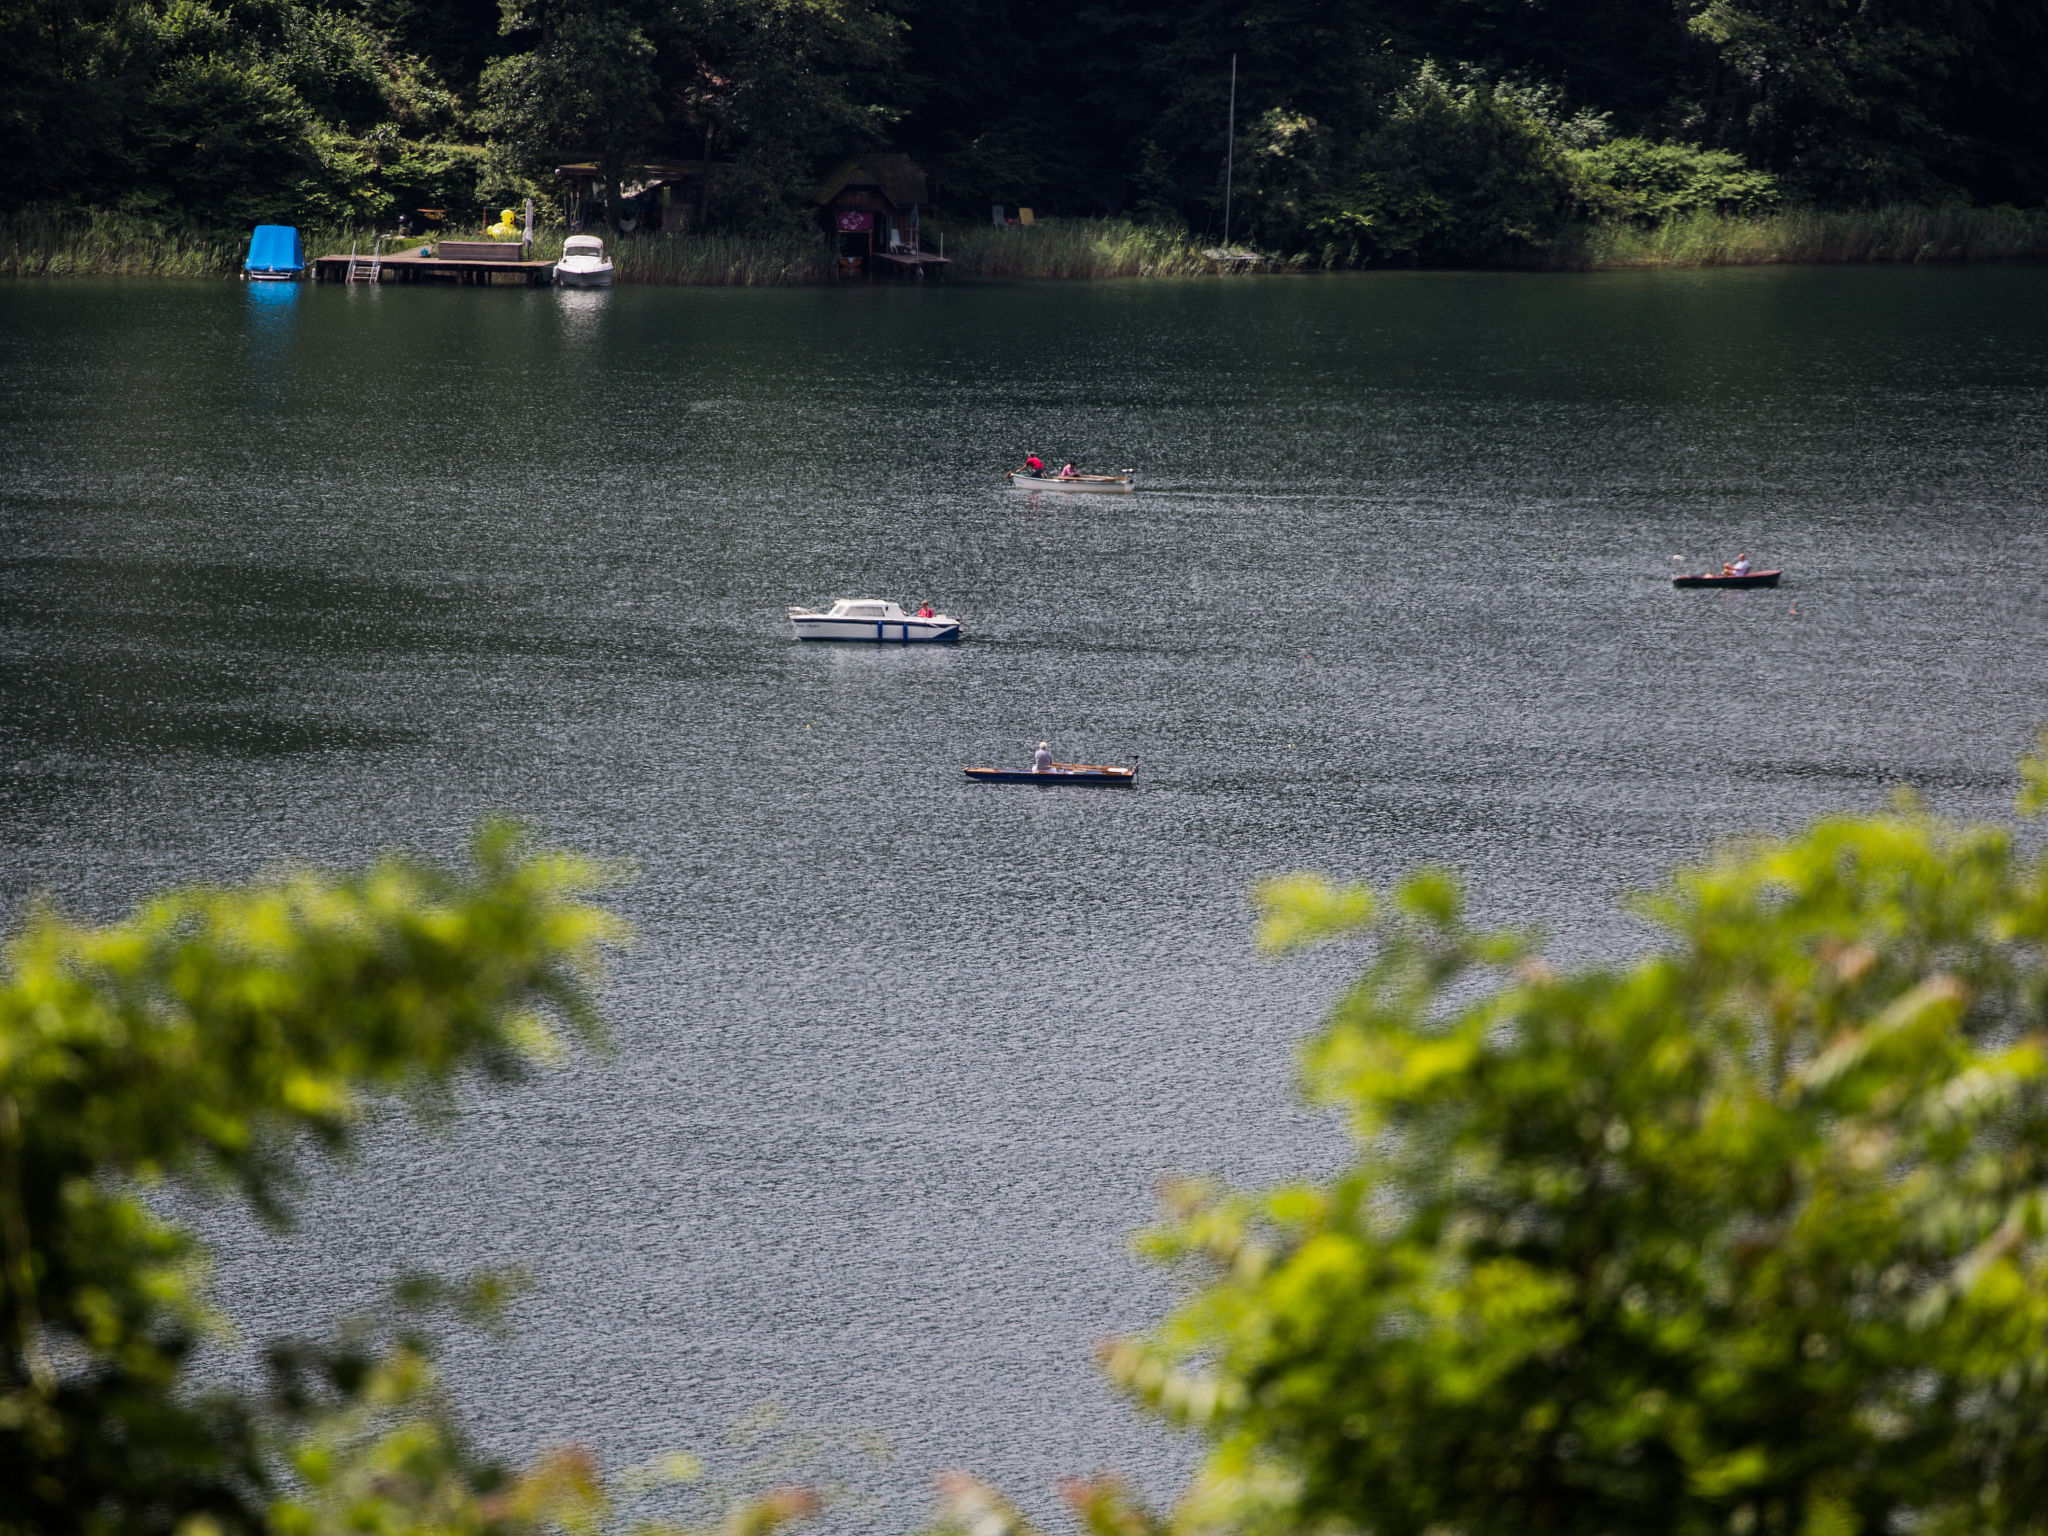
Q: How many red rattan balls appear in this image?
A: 0